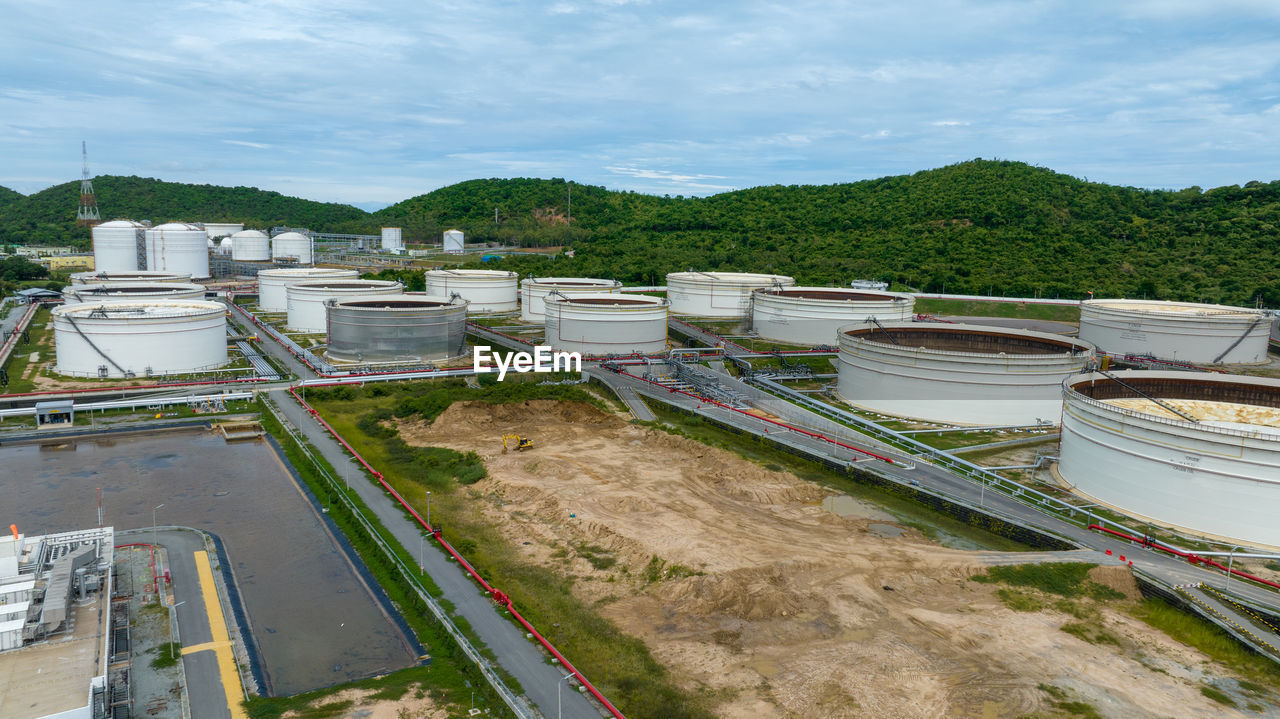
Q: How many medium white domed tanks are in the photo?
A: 2